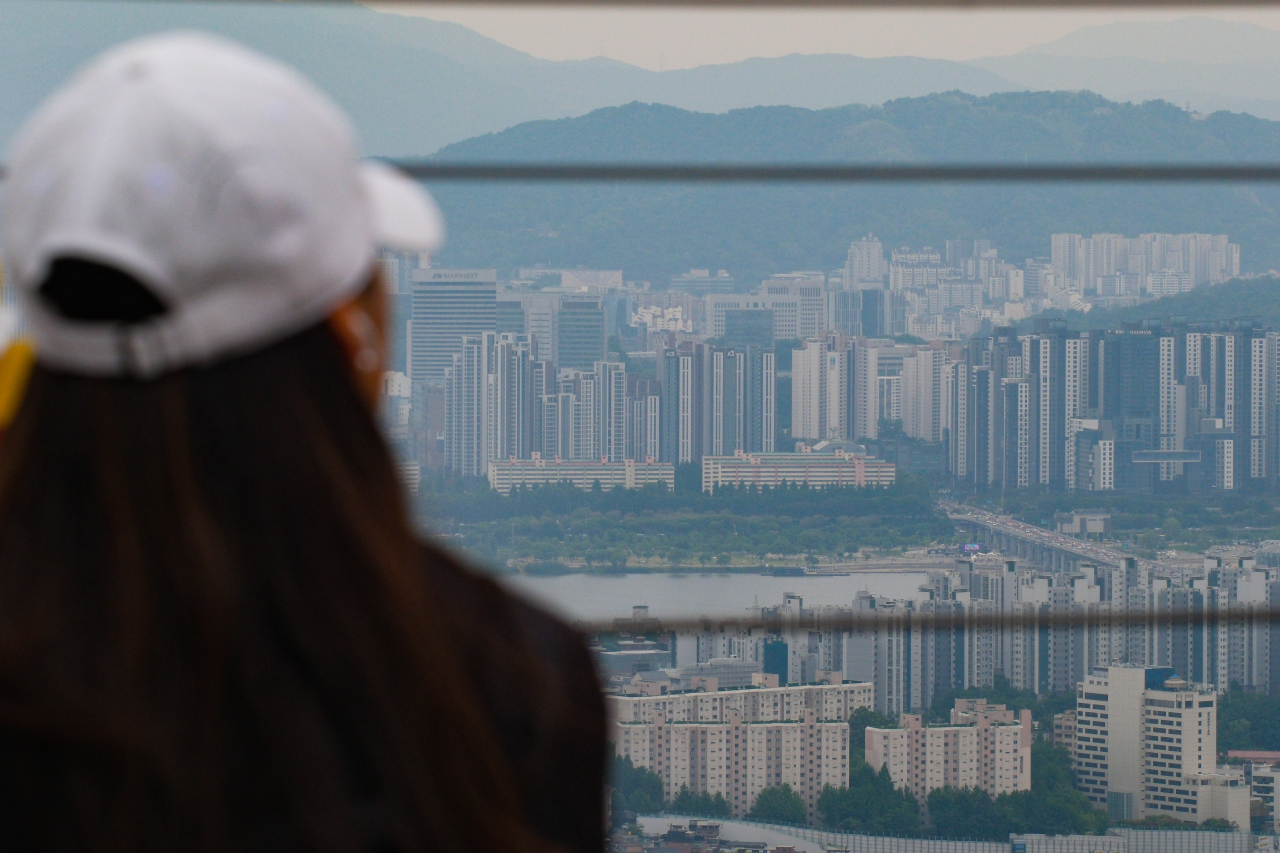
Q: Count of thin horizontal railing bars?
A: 3